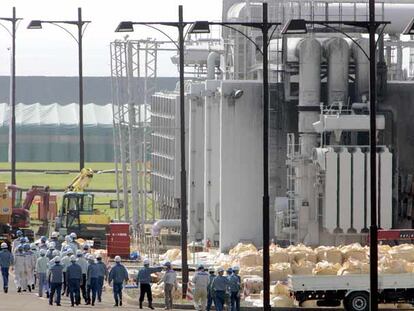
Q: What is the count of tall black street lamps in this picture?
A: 5